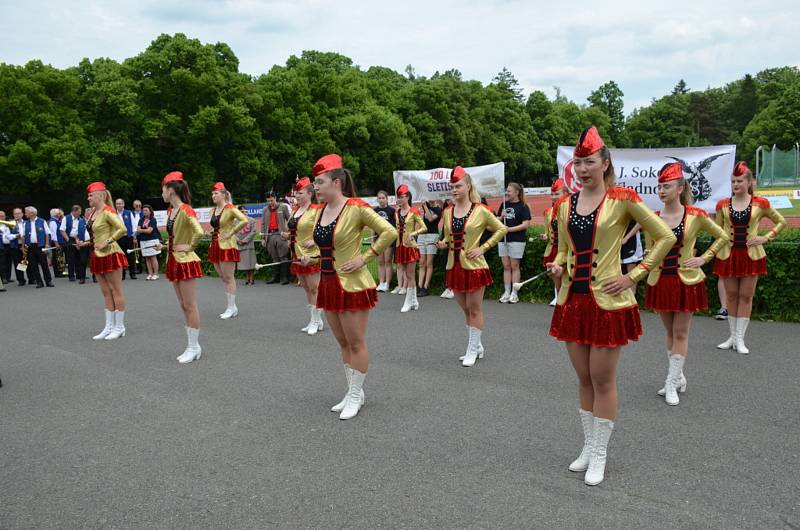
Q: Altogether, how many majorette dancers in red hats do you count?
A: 11